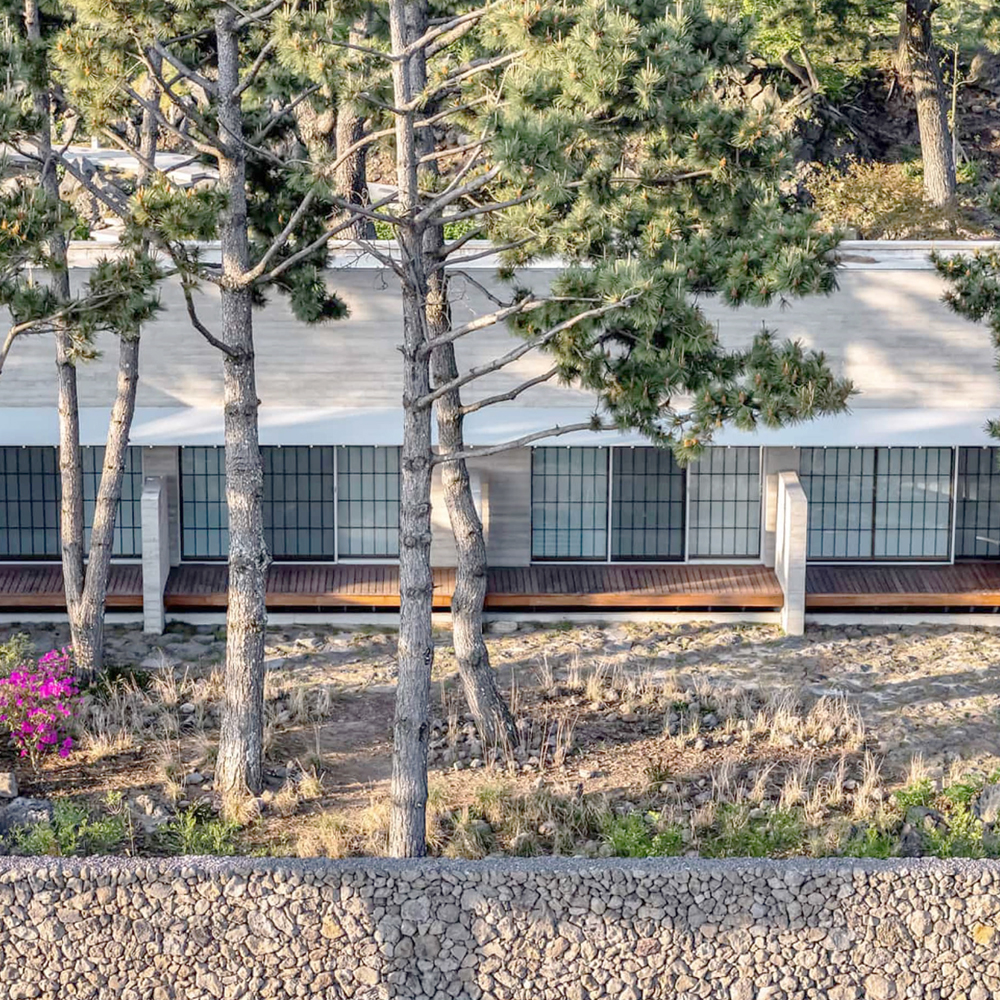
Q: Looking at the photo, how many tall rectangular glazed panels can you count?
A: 11